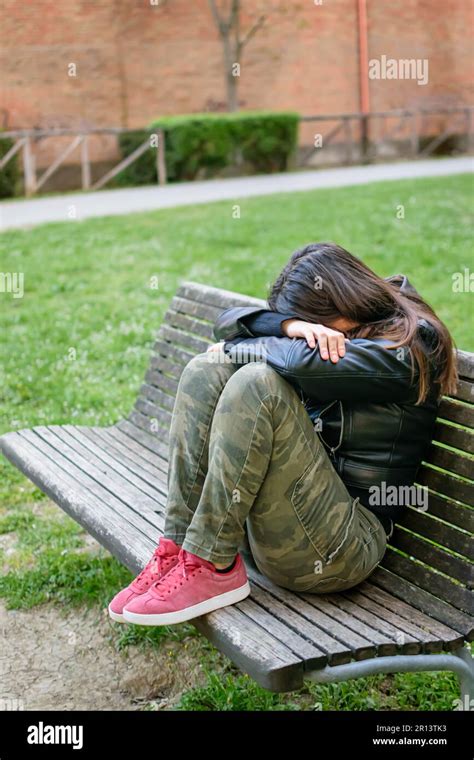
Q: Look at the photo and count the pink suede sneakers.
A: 2